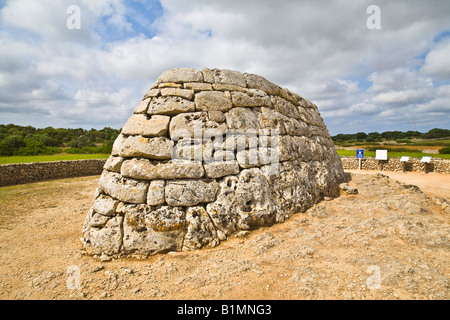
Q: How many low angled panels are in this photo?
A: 2